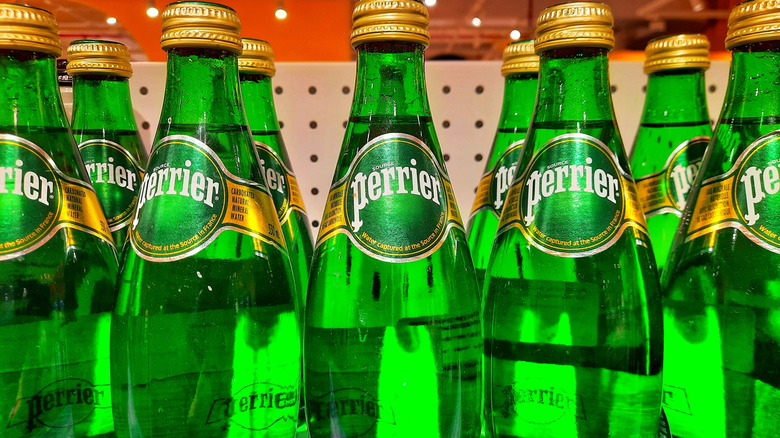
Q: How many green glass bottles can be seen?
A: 9